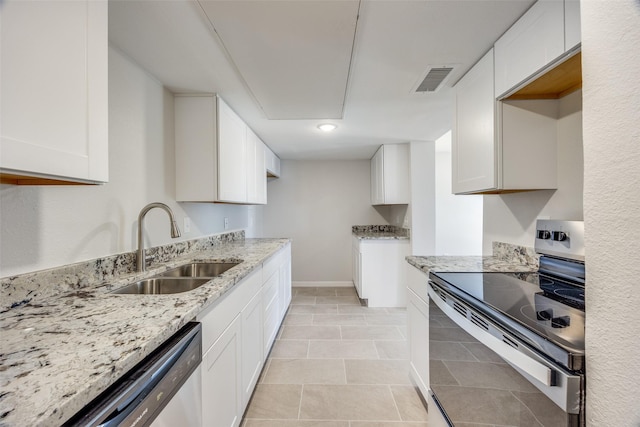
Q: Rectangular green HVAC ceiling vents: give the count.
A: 0